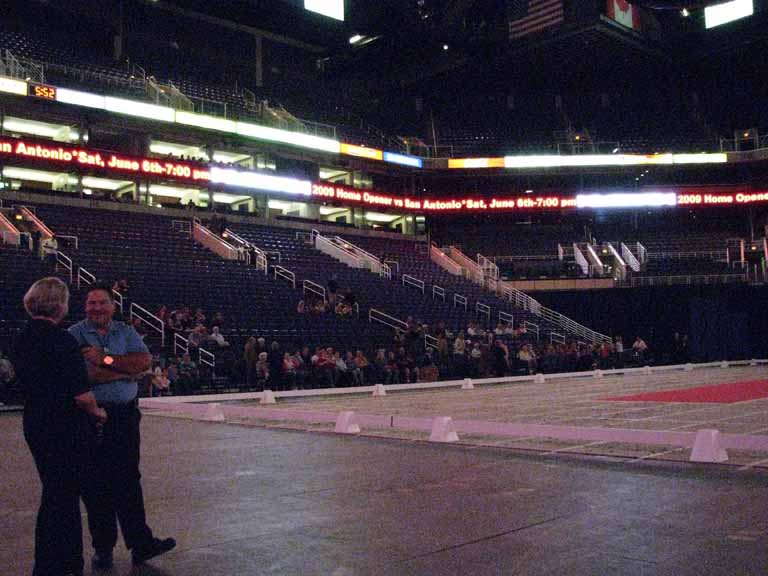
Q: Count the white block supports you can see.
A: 13